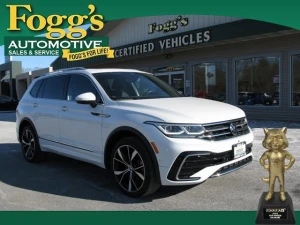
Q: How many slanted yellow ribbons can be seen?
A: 1